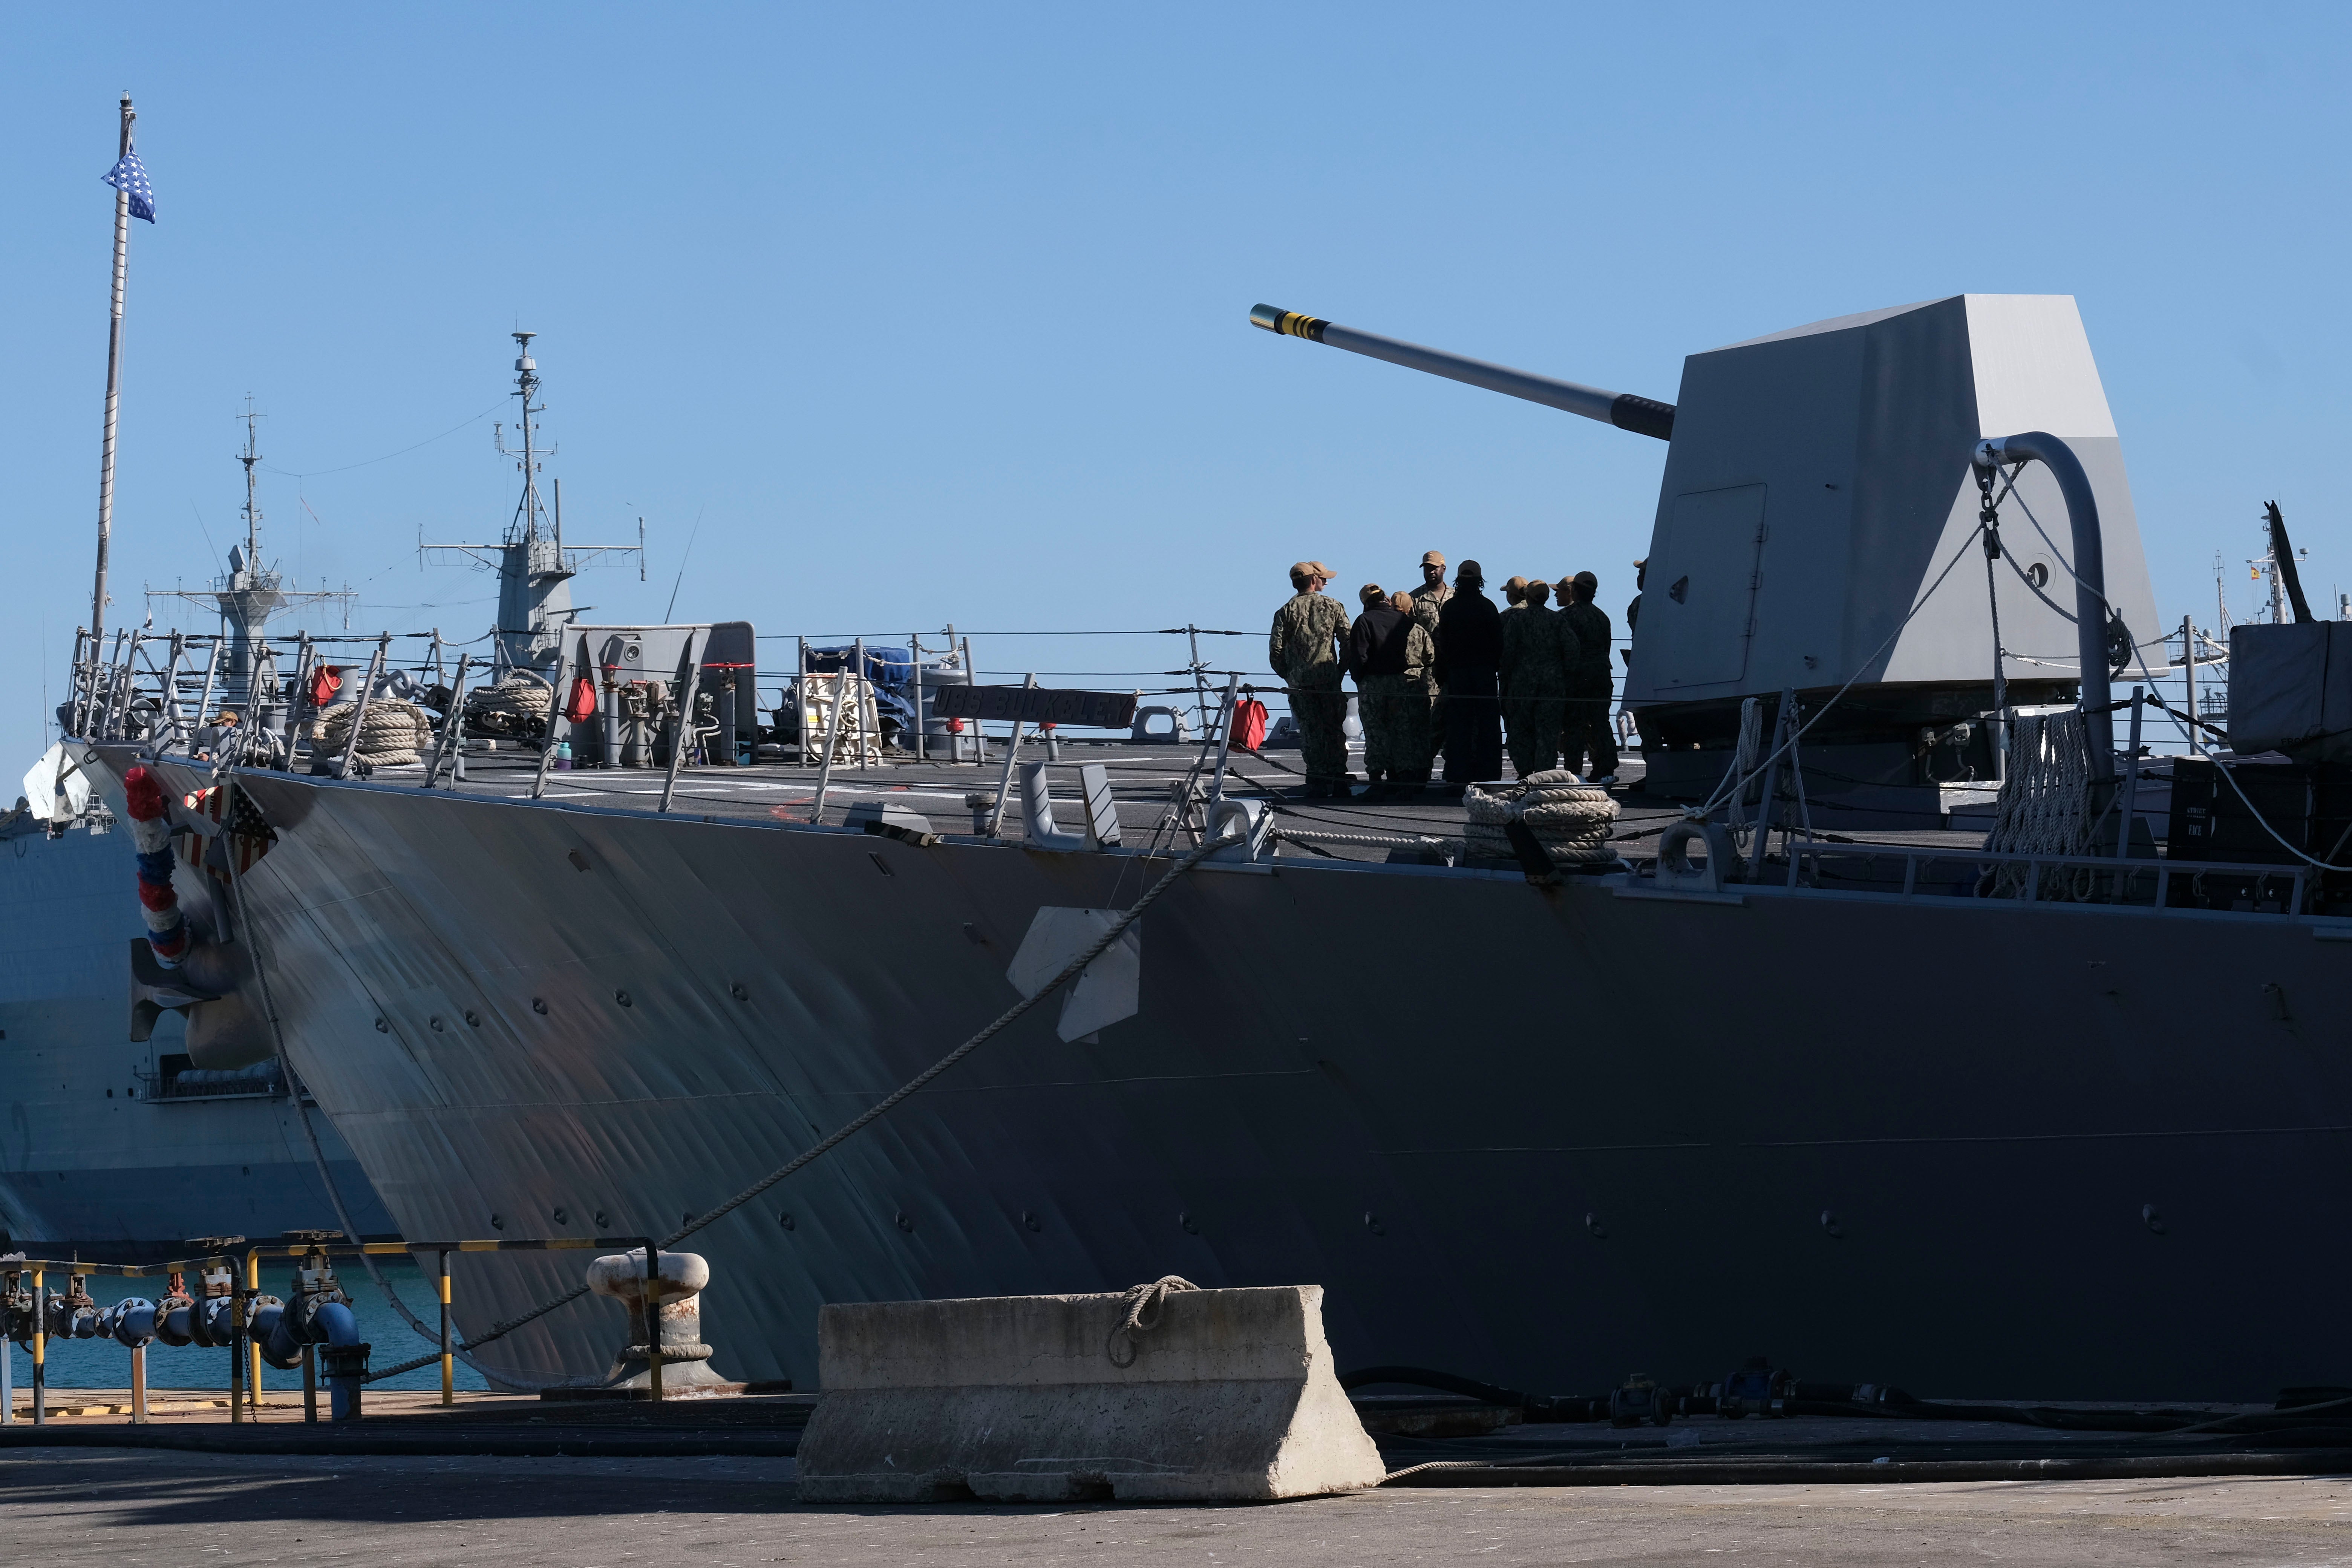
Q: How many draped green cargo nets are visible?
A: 0